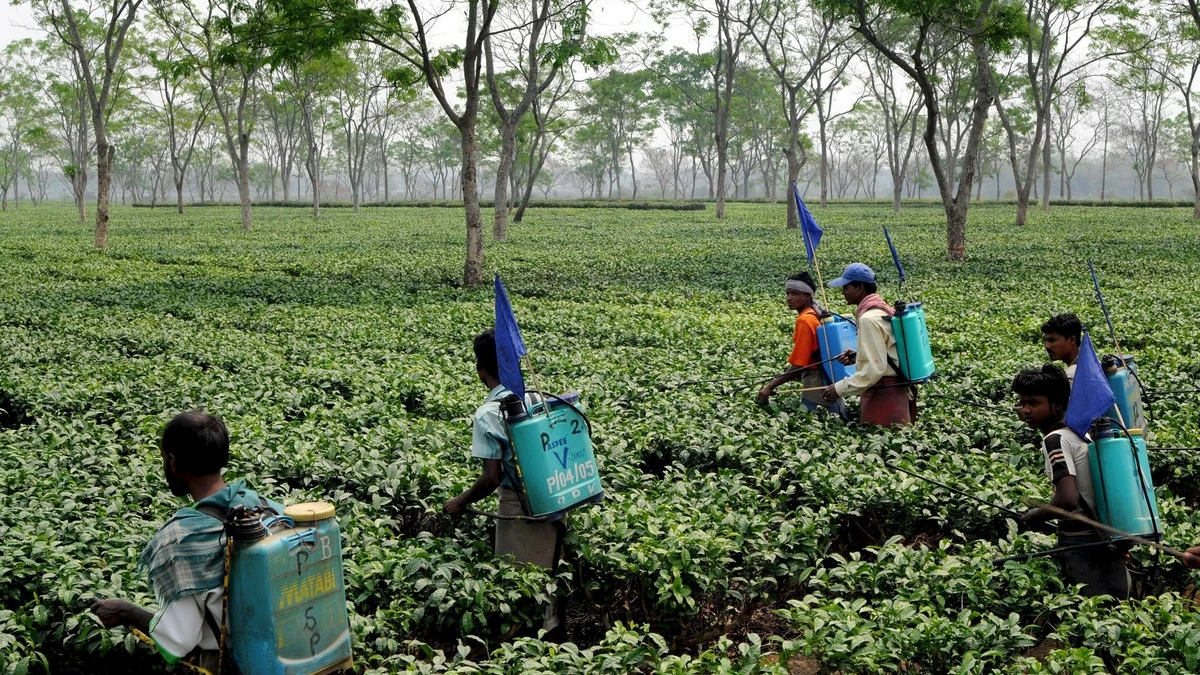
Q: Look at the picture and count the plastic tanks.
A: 6